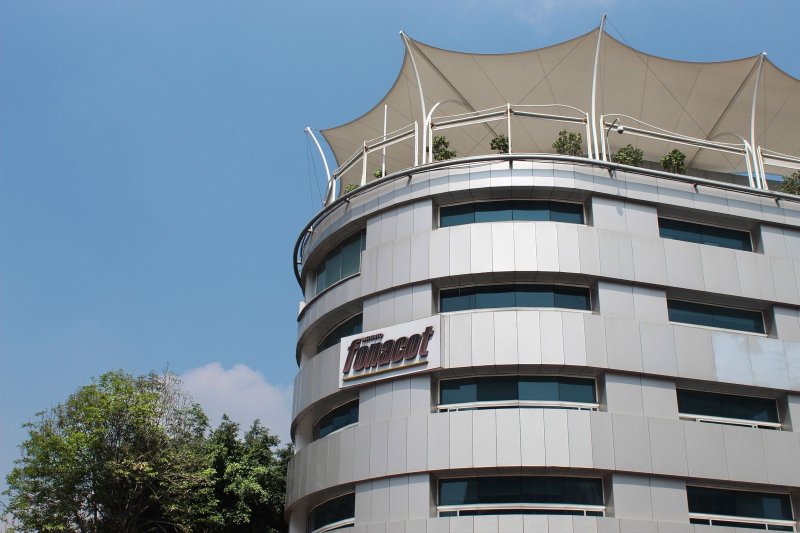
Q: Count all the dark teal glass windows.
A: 12